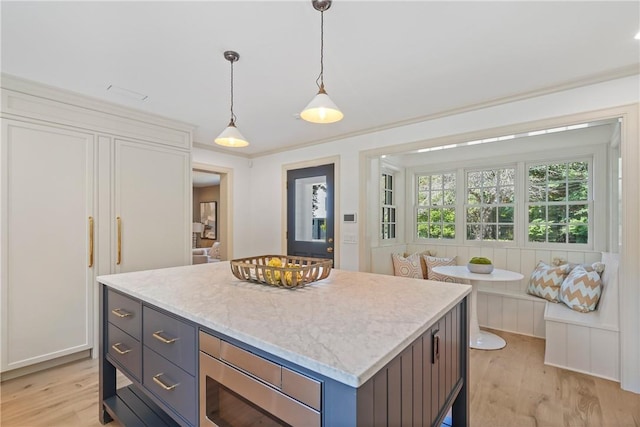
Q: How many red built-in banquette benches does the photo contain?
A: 0